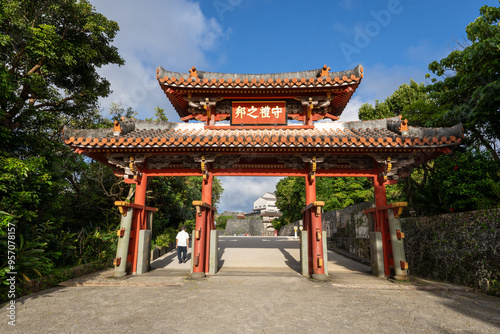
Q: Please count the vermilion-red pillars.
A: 4